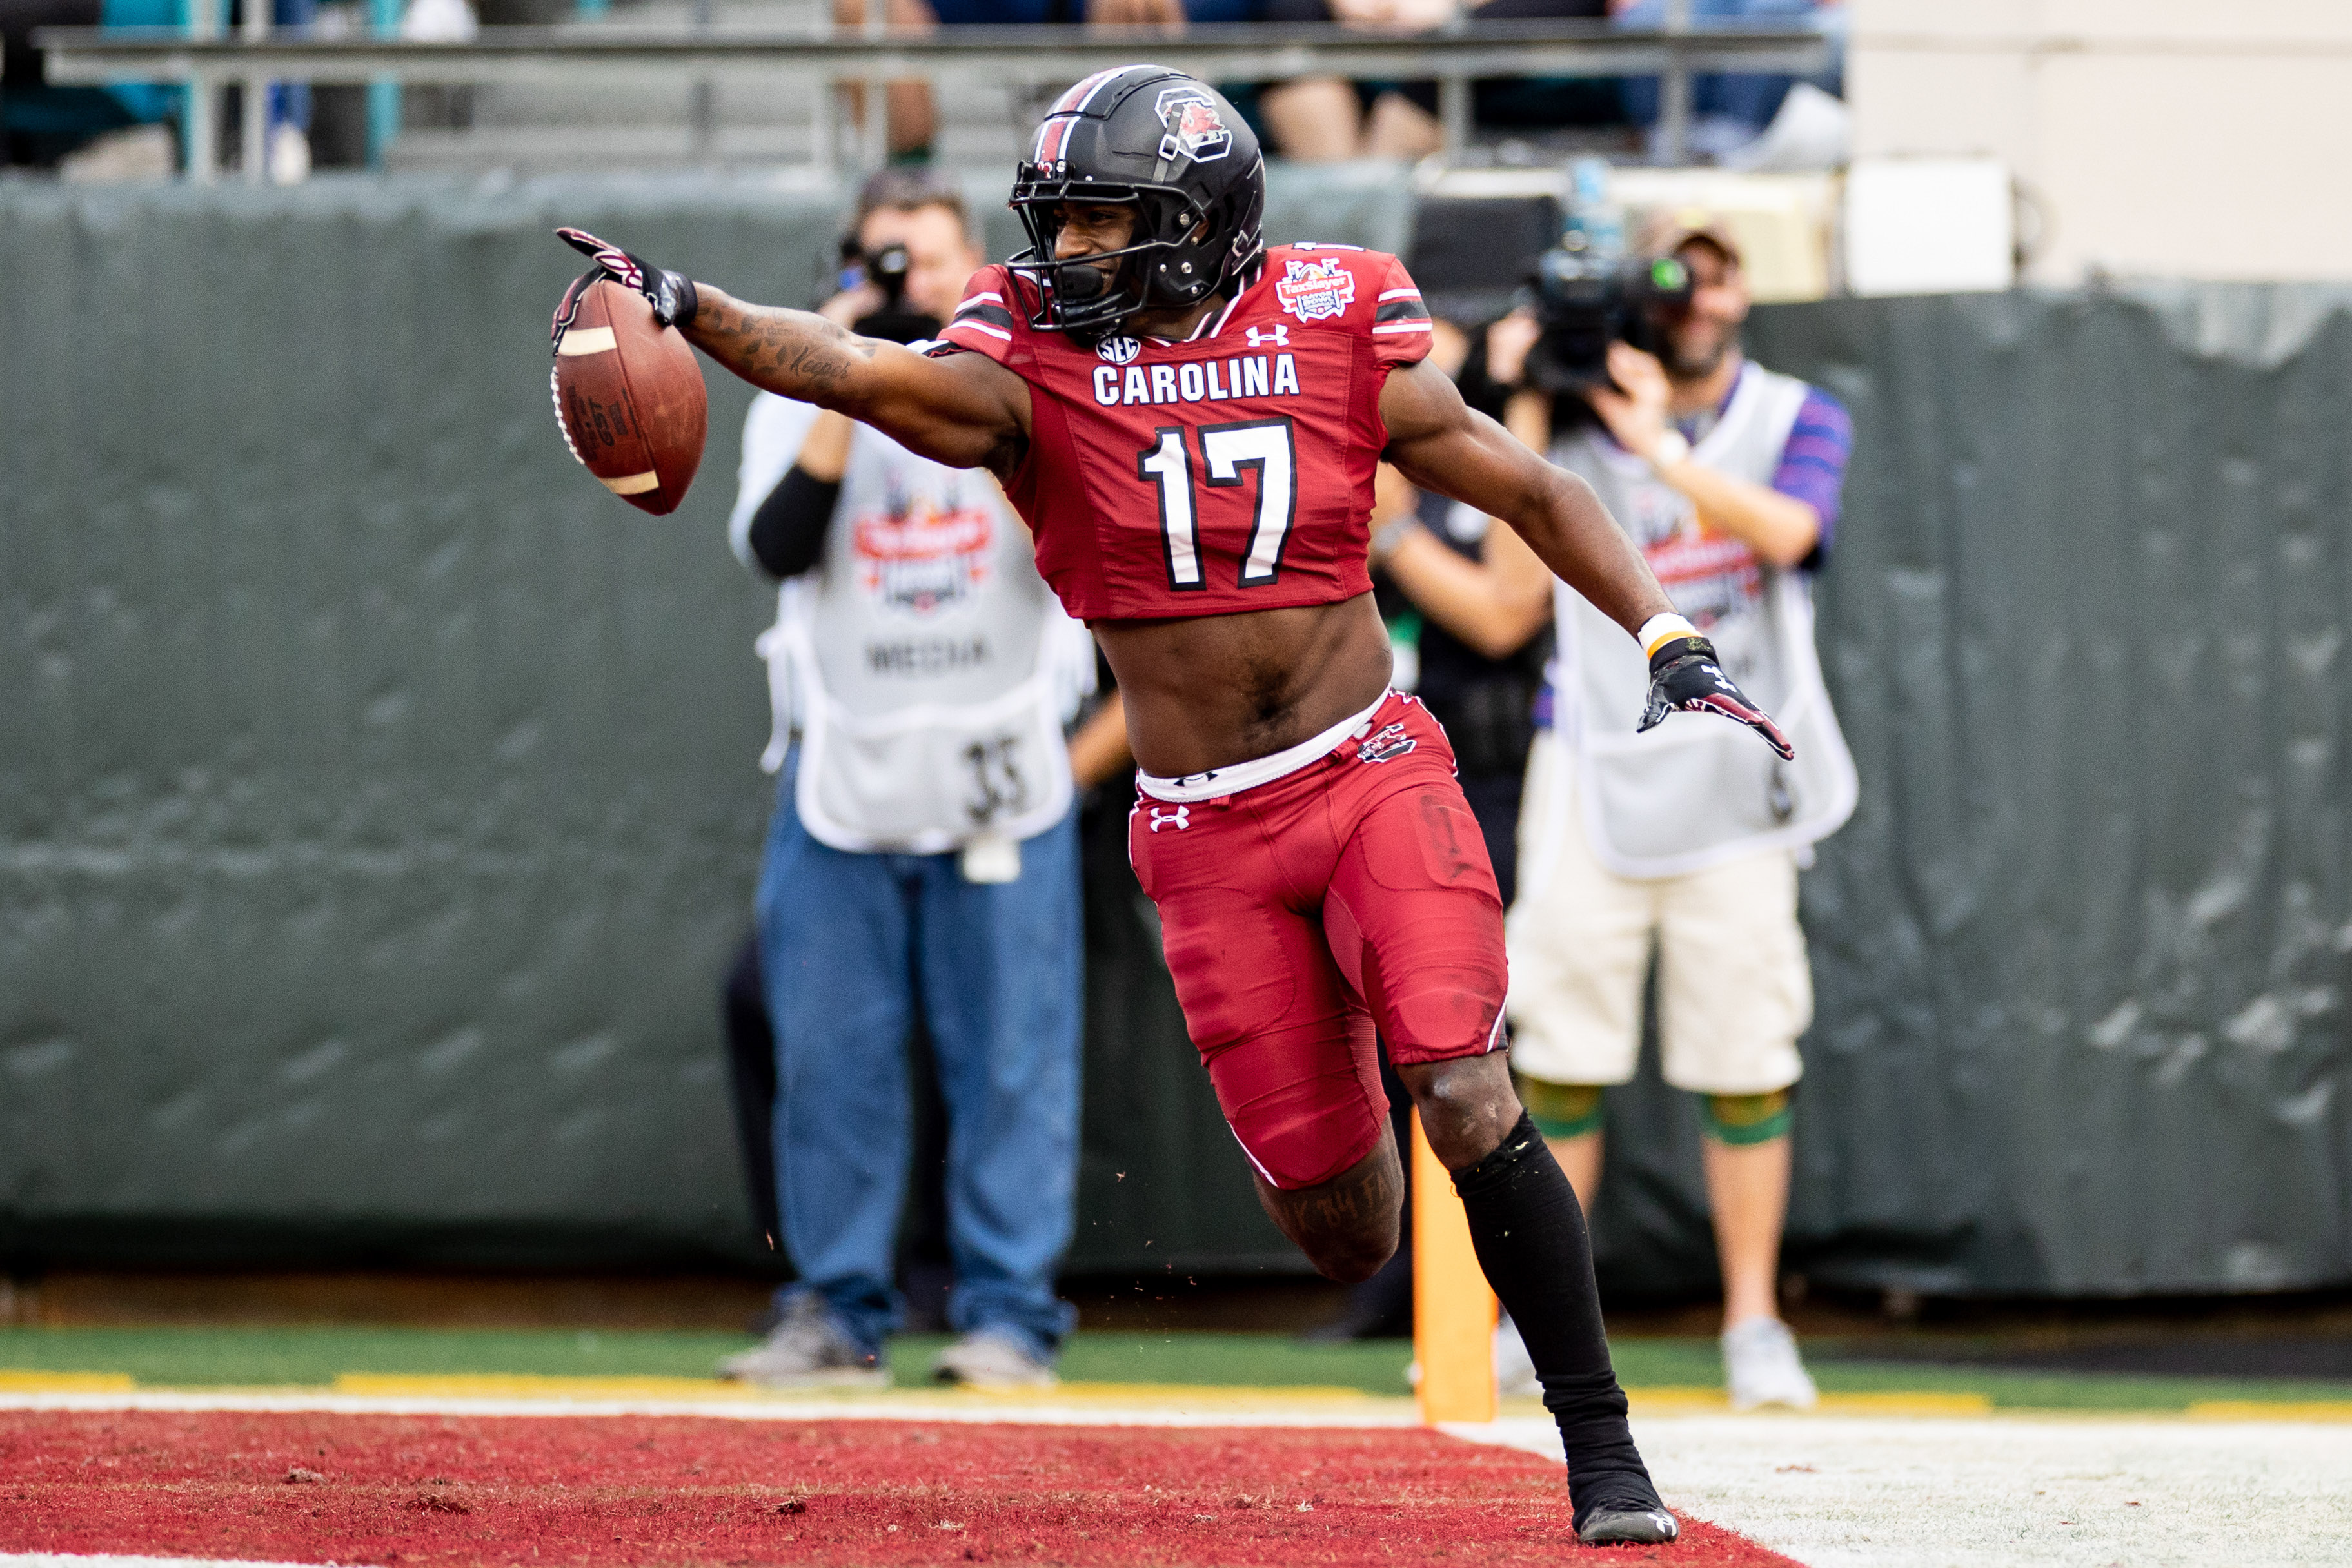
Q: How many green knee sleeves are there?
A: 2